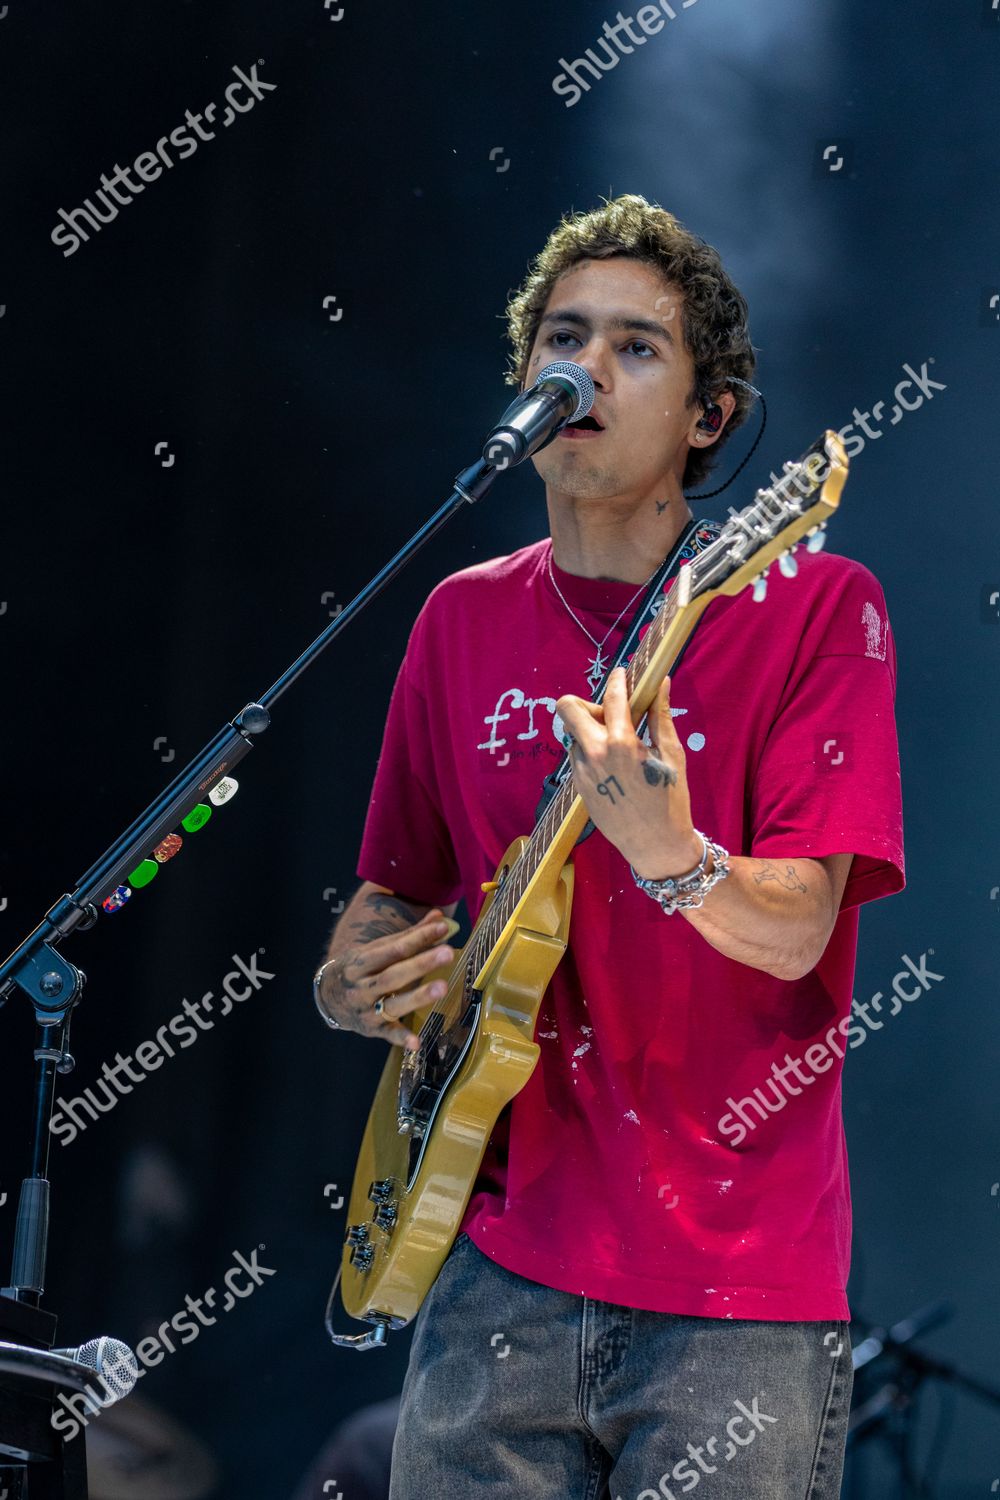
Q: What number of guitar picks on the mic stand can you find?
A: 5